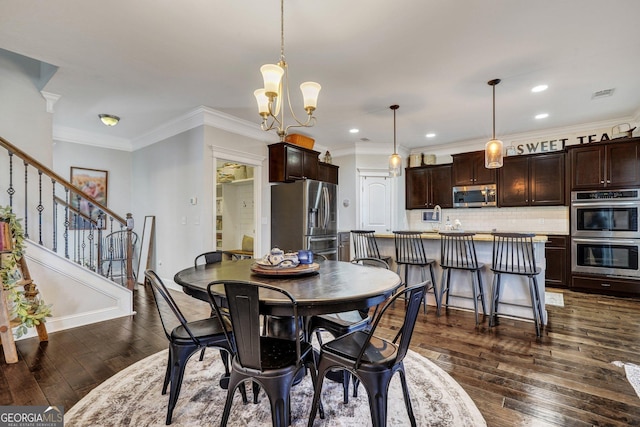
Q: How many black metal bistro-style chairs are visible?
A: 6